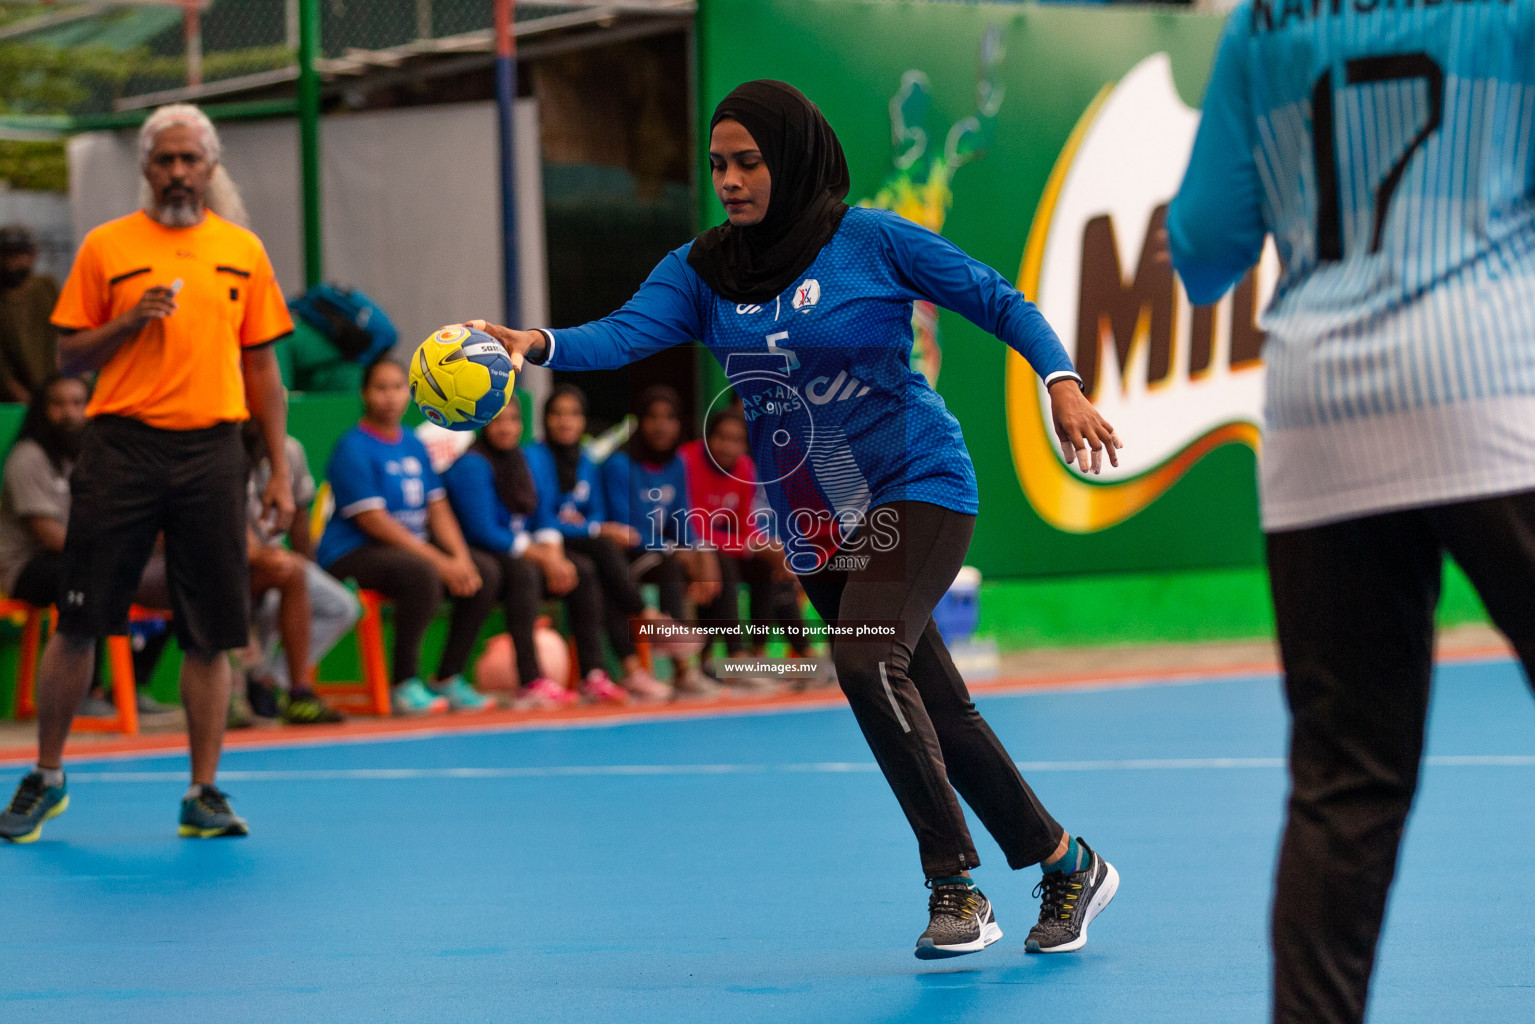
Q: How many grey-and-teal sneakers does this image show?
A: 2